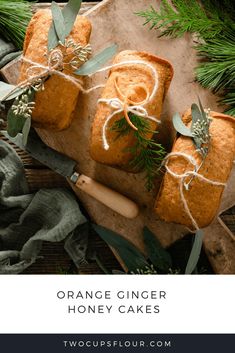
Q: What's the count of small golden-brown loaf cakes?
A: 3